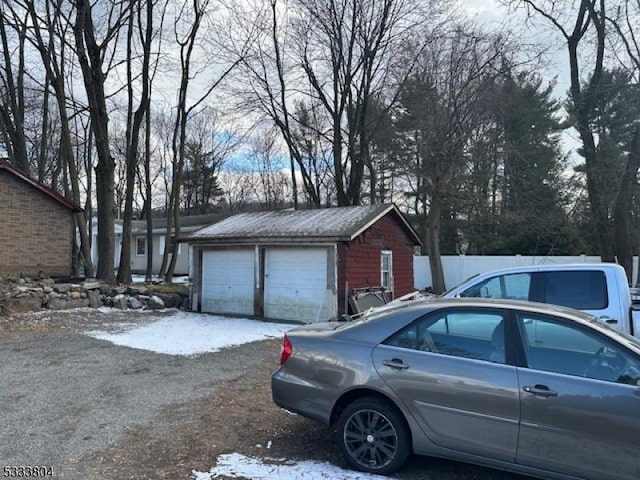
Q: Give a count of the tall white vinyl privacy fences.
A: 1